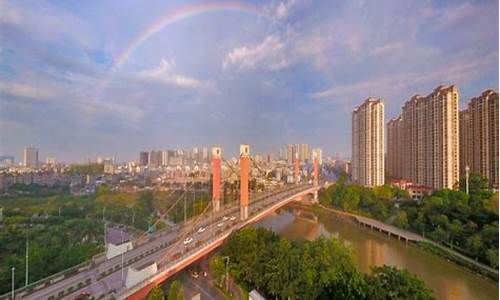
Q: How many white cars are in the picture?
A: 5